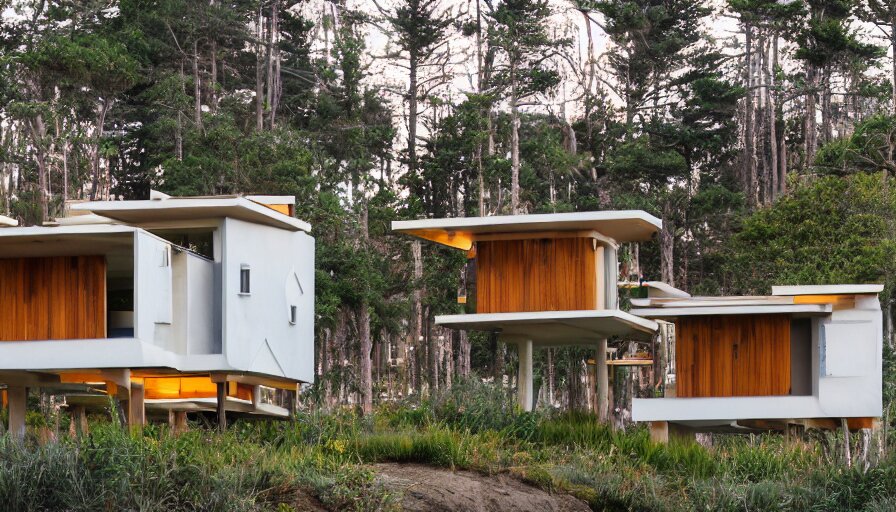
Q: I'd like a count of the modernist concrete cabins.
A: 3